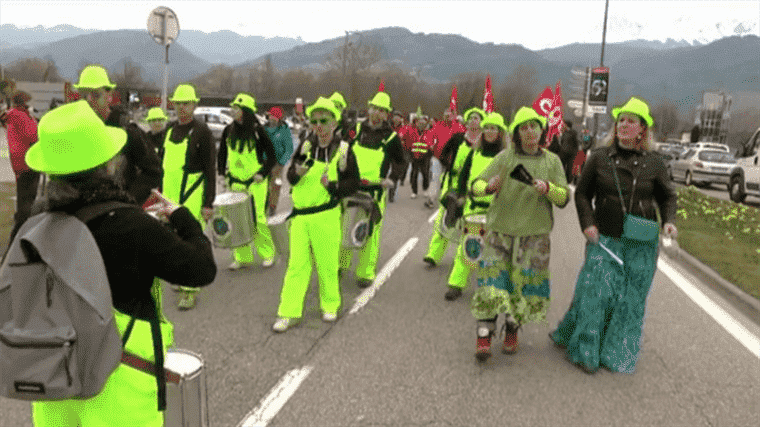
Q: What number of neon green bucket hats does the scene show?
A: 12